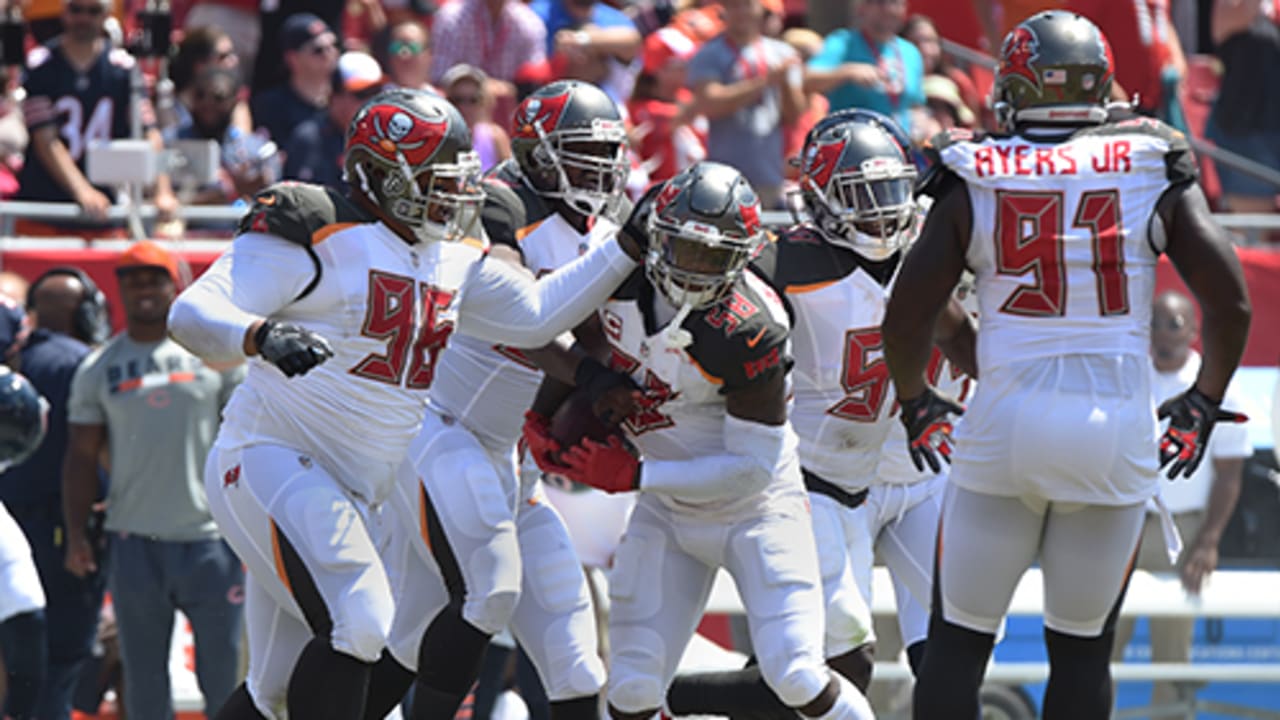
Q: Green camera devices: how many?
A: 0